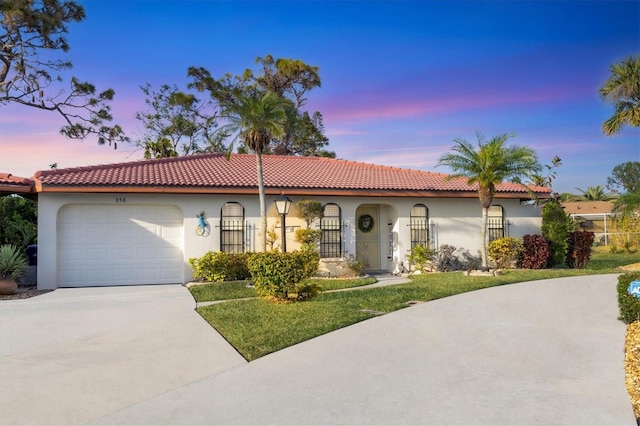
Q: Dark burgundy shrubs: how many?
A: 2